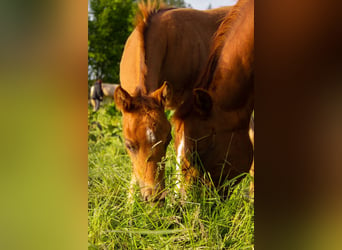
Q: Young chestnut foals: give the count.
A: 1